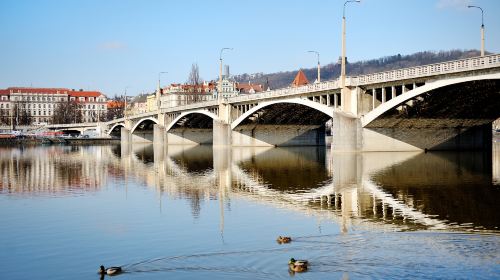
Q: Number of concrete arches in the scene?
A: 5